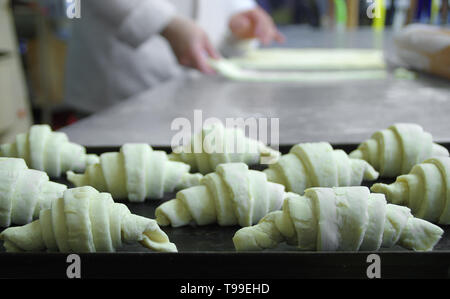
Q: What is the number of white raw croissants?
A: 10